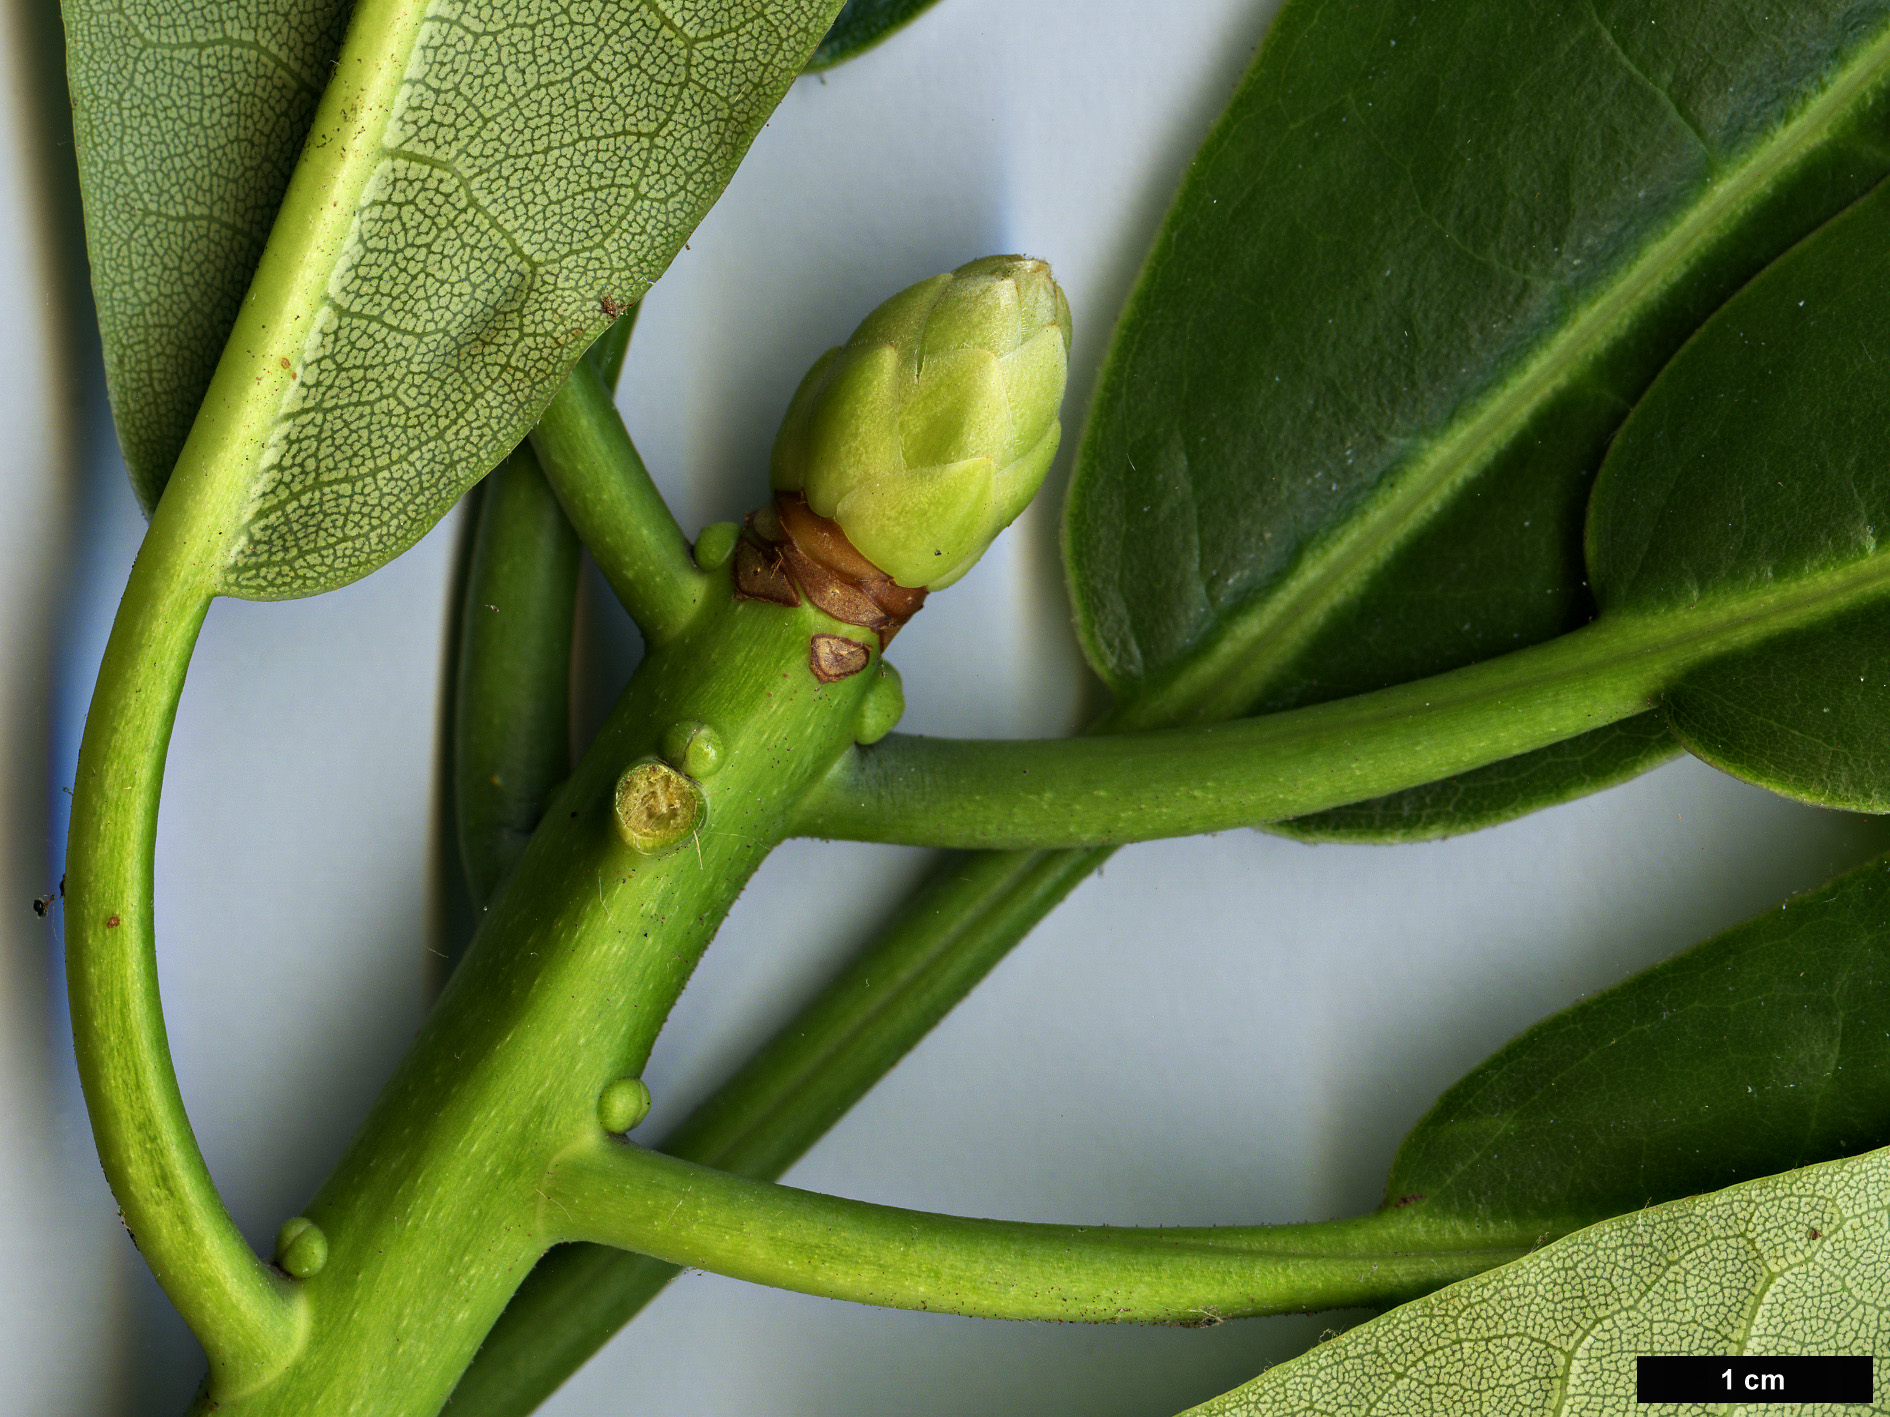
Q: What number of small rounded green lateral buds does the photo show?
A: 5